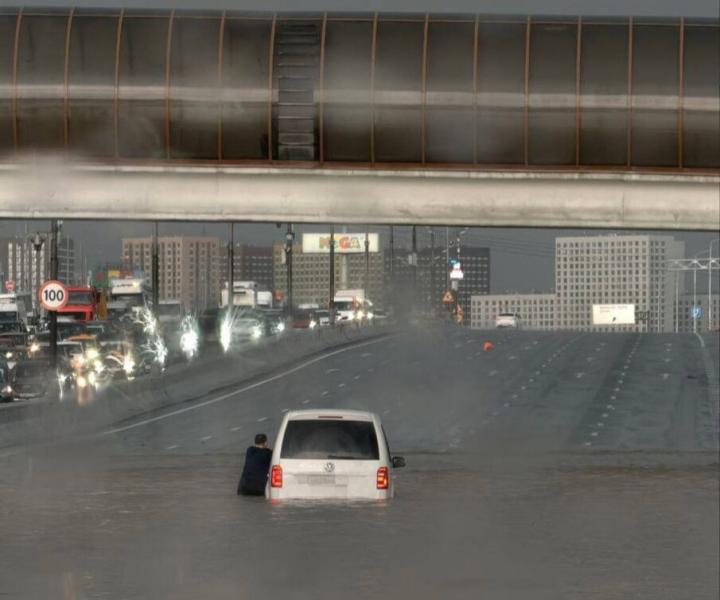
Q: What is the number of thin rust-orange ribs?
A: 14